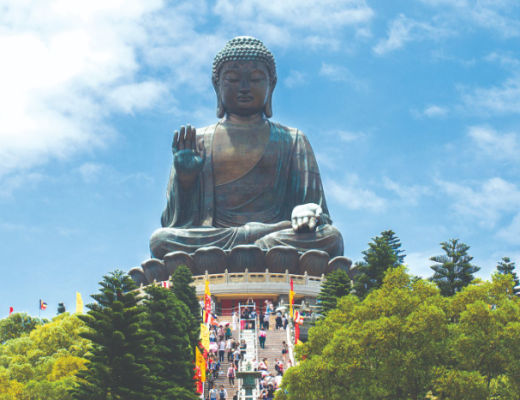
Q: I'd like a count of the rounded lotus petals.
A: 9